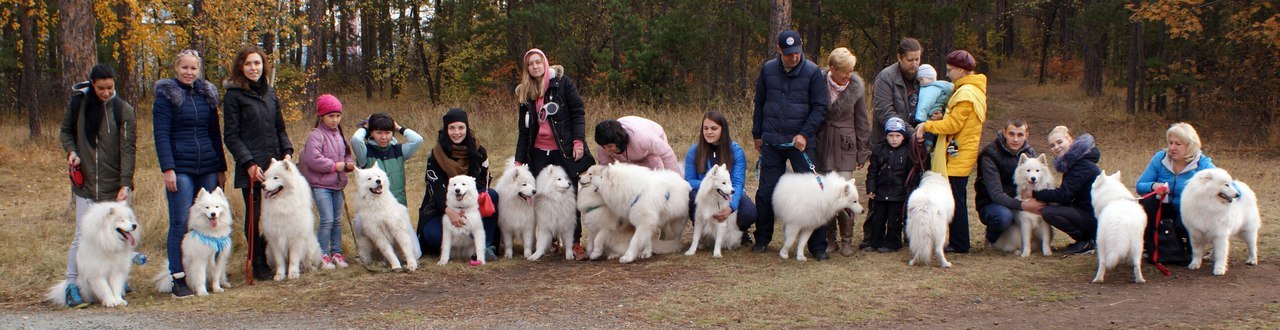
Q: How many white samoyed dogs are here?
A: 15